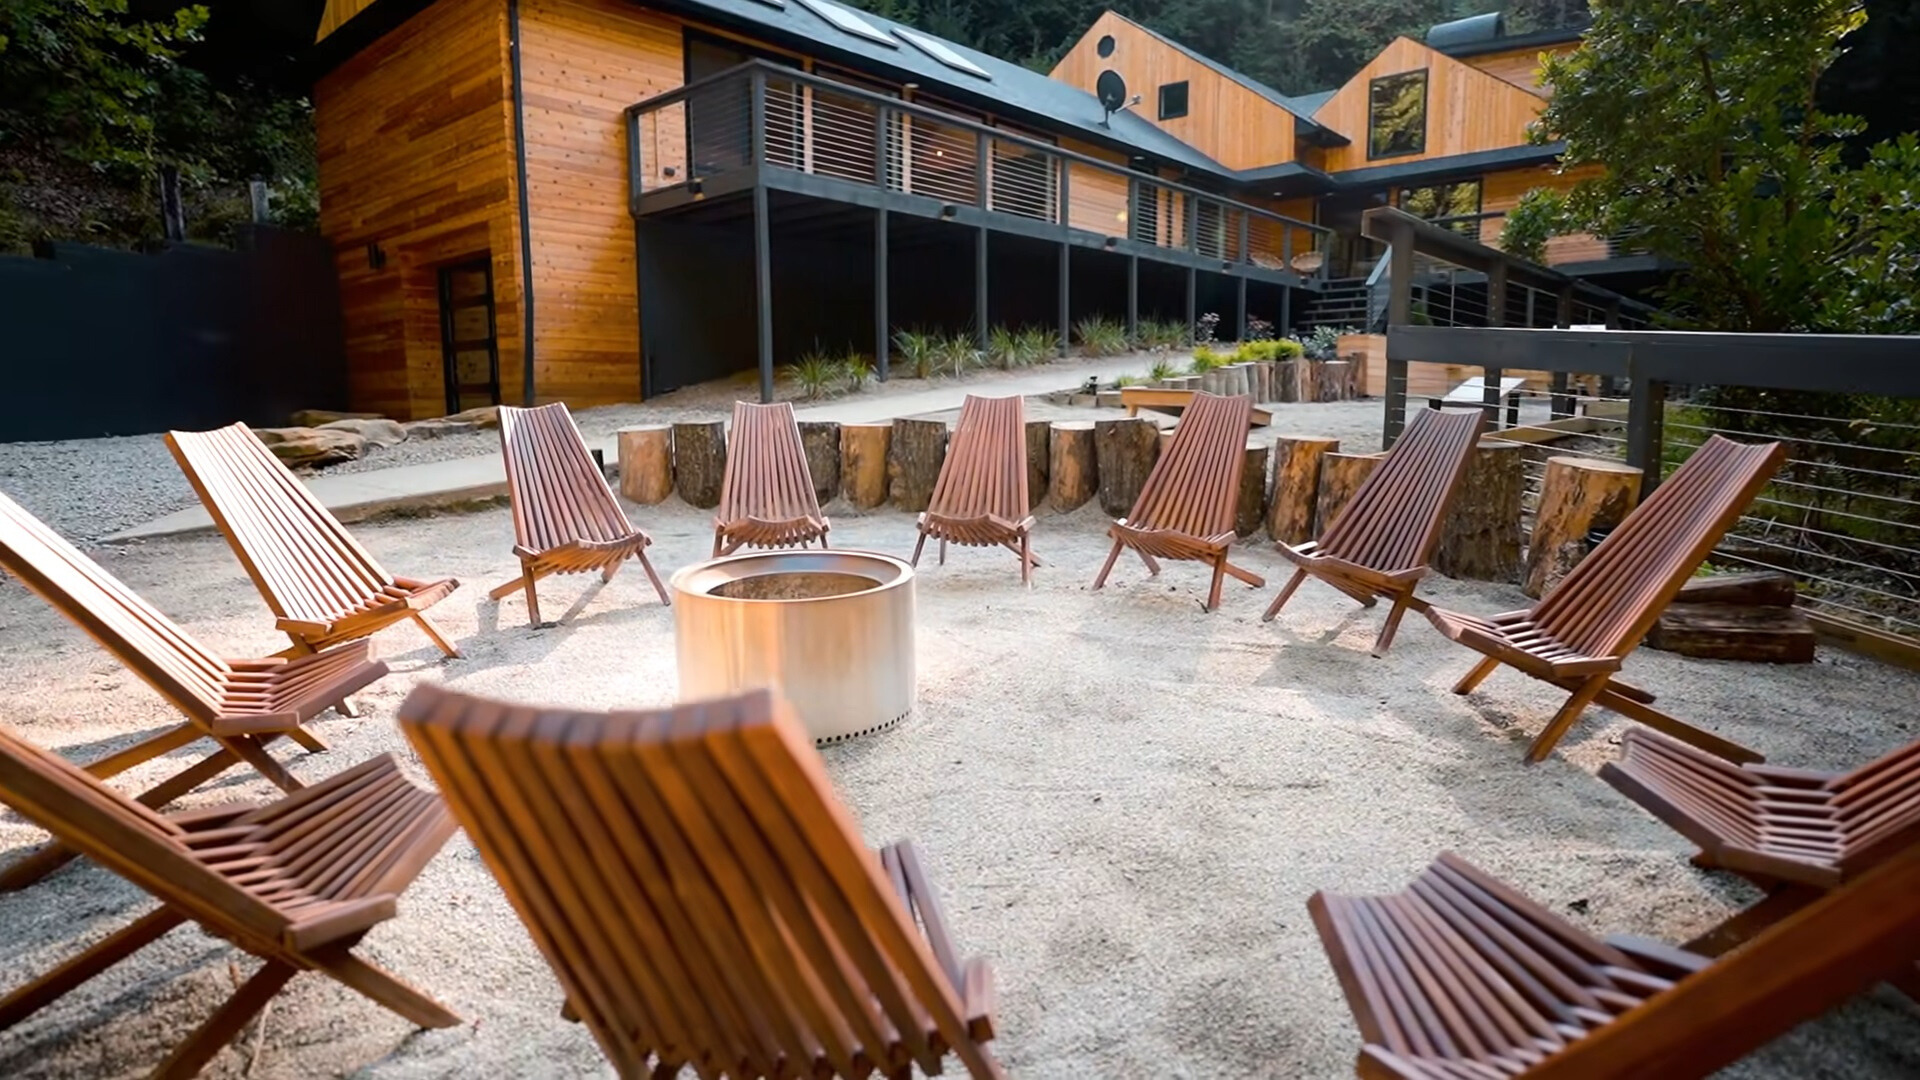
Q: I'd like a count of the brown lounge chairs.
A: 12